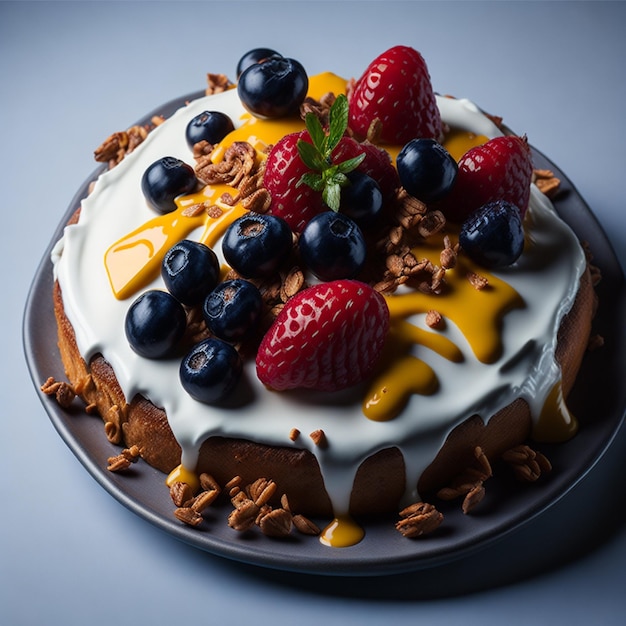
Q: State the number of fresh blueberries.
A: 13